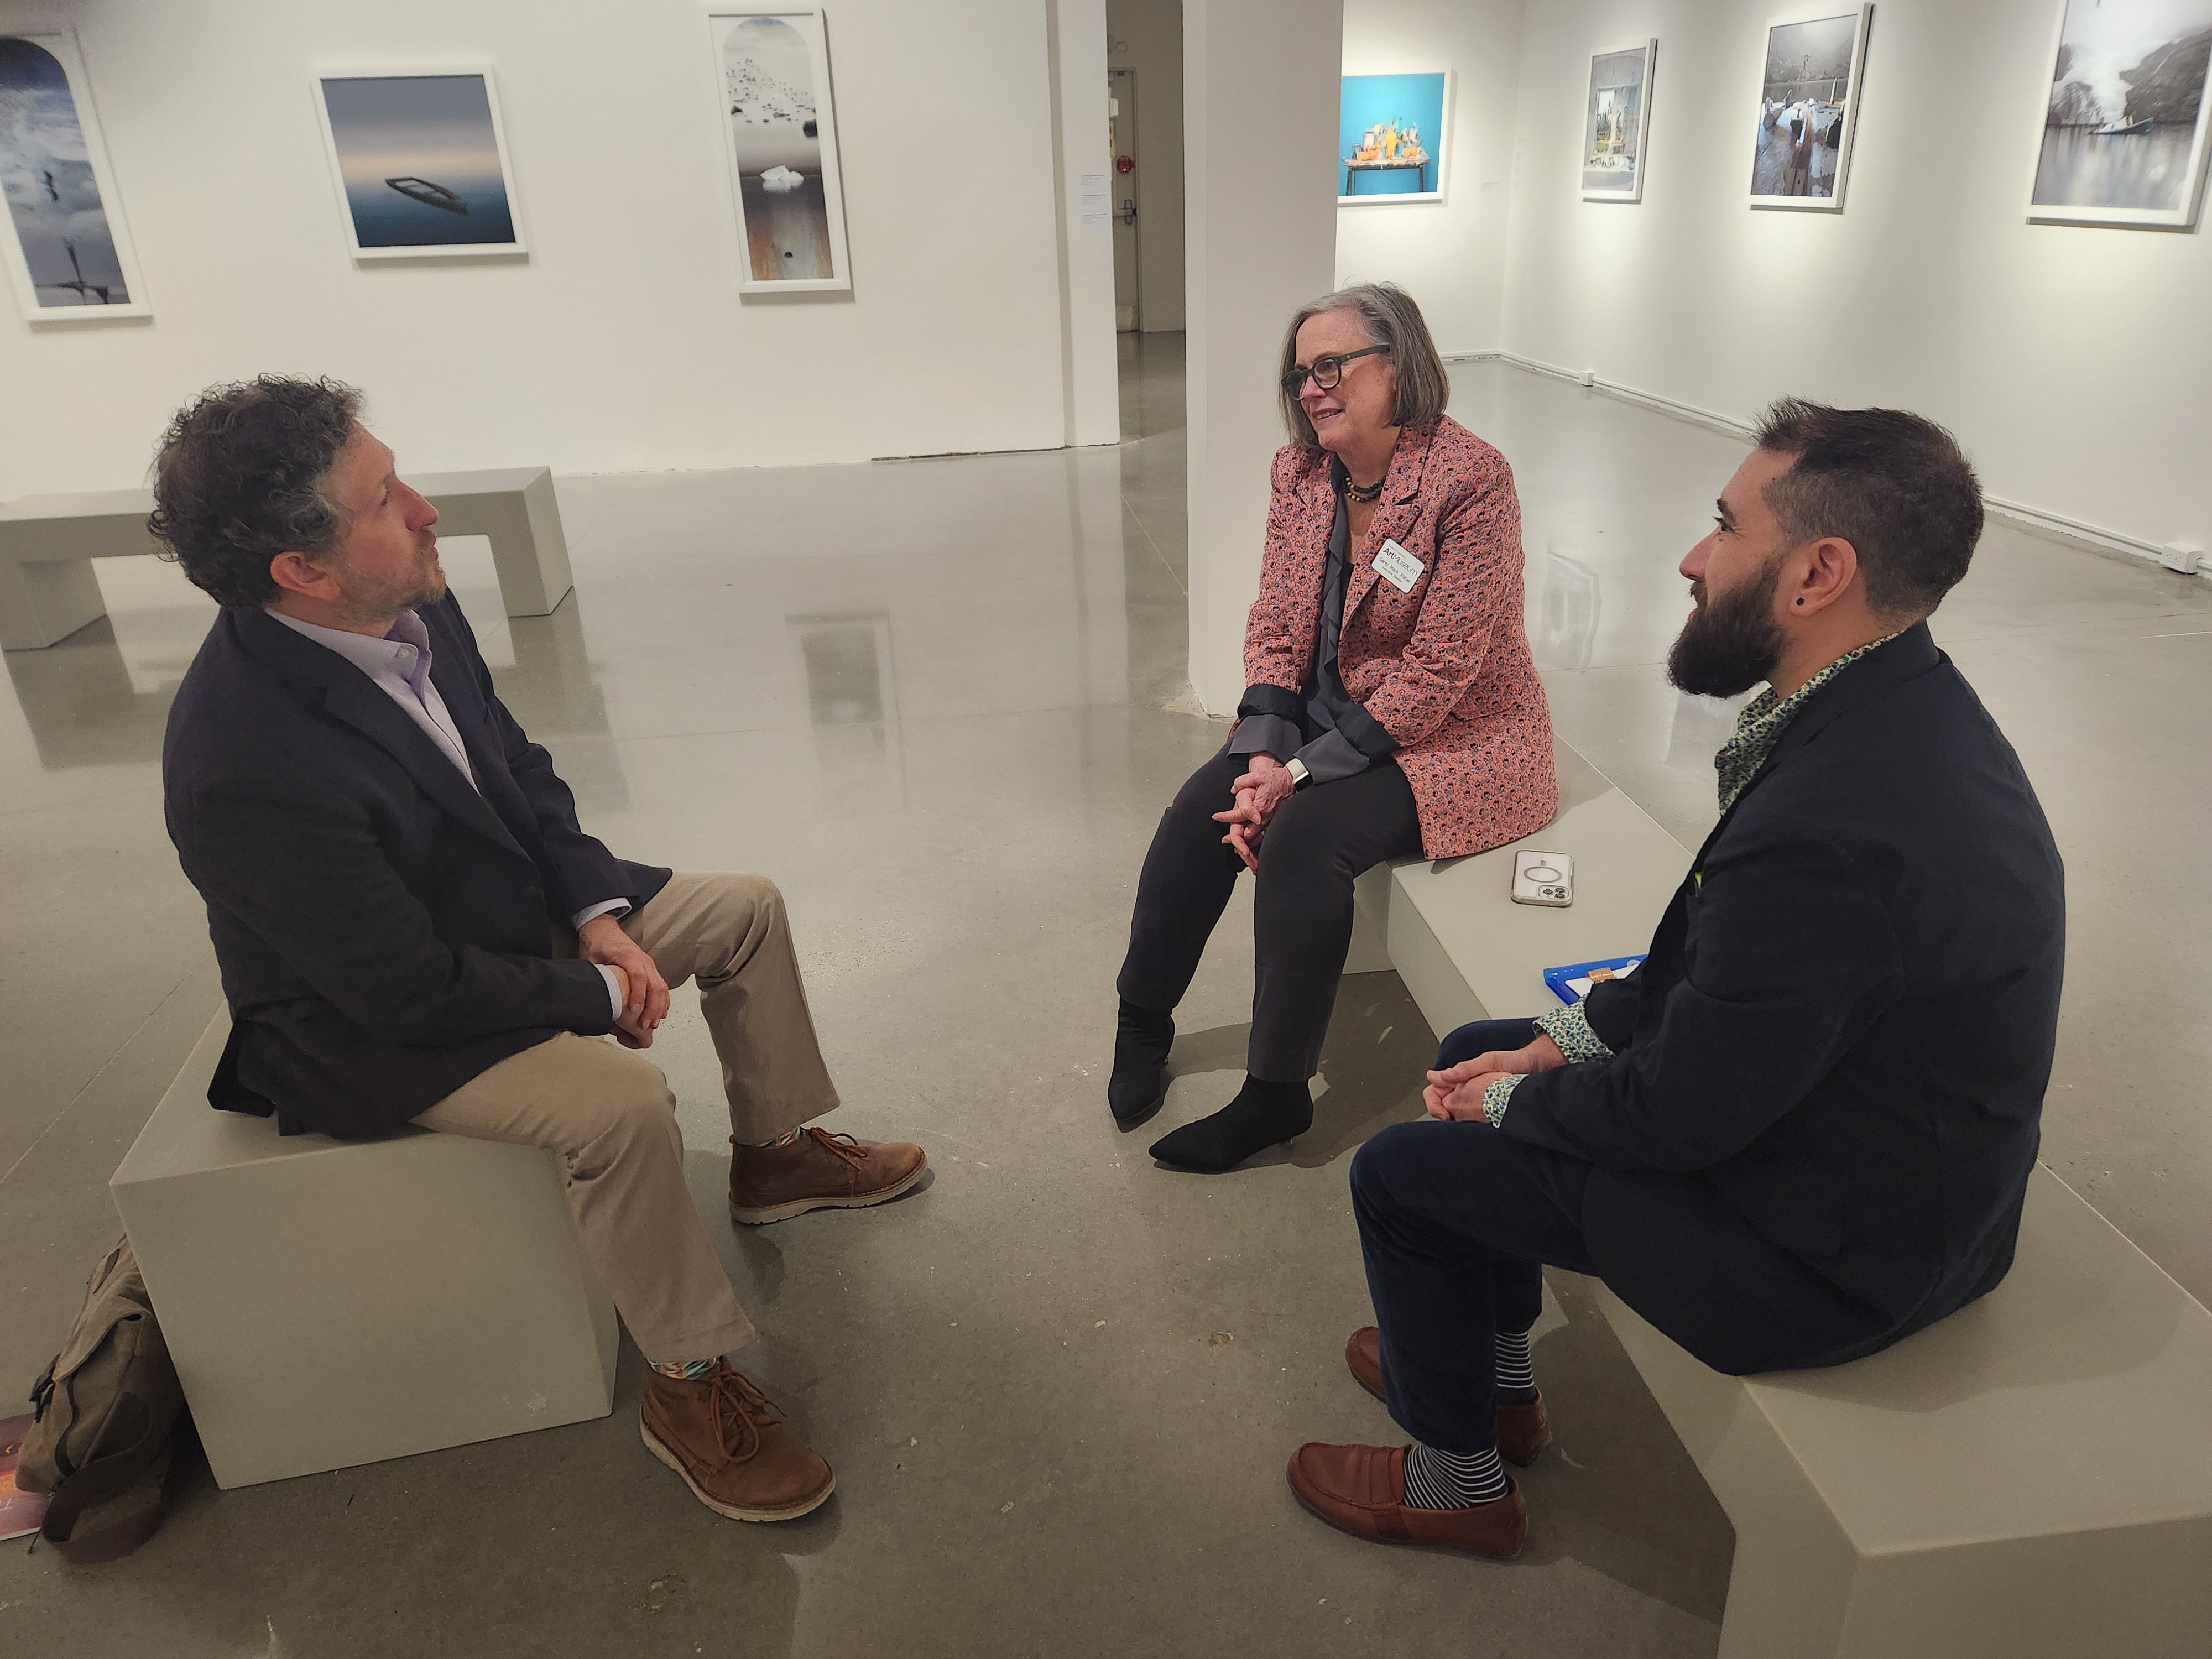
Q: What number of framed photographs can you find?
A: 7